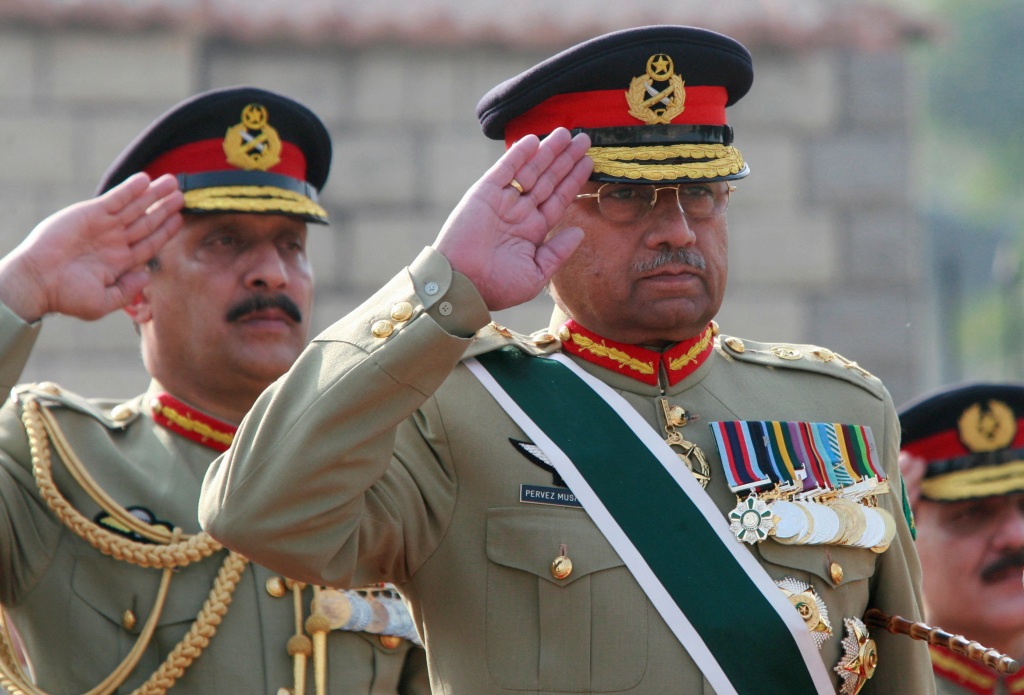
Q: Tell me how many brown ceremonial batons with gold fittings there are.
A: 1